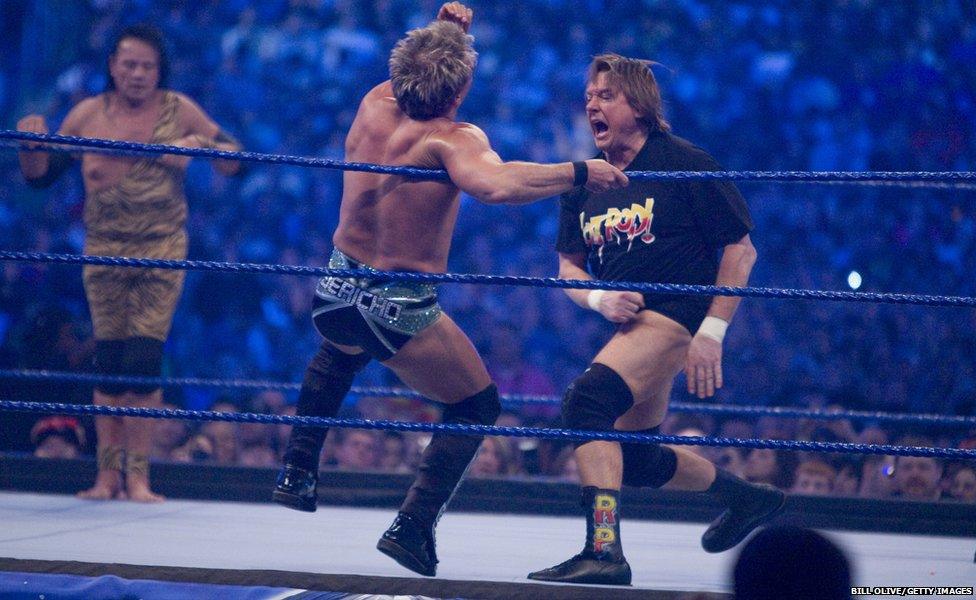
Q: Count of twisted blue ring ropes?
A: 4